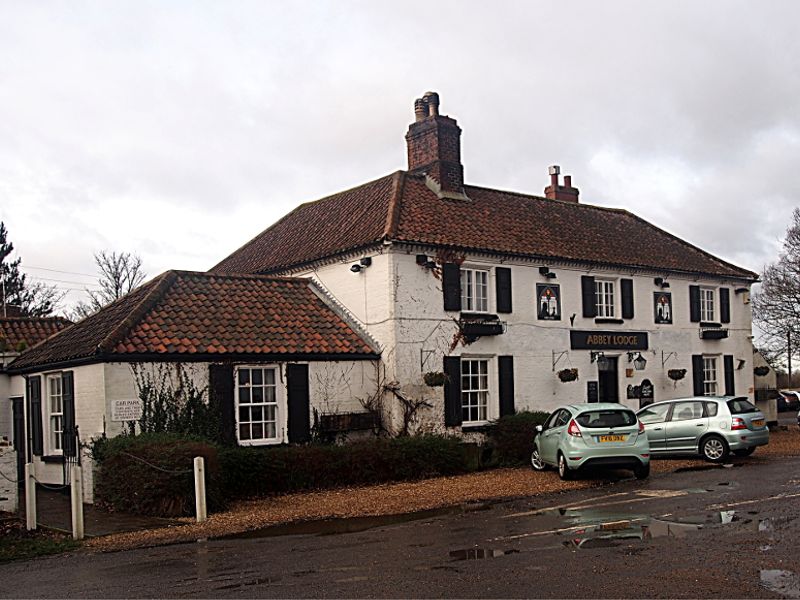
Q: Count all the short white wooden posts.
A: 3